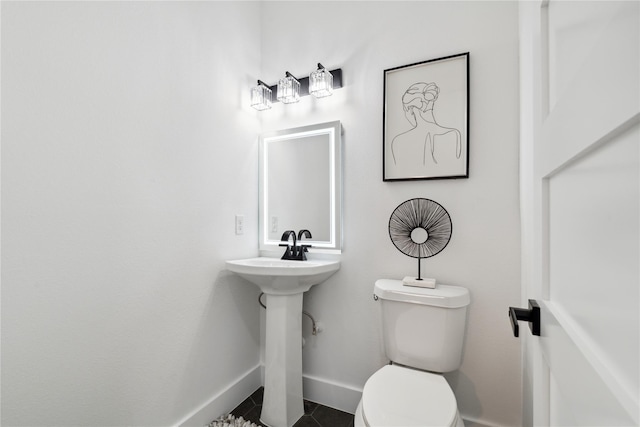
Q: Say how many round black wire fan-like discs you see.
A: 1